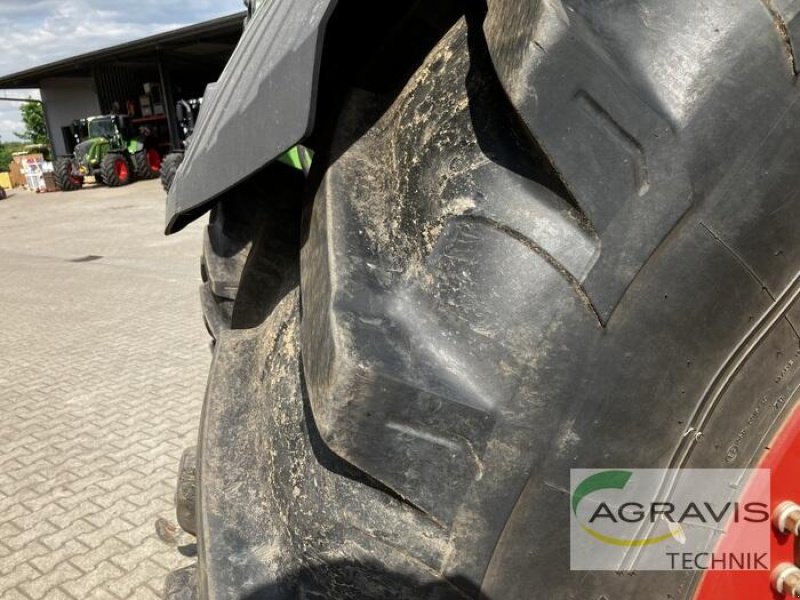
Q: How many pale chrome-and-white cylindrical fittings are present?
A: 2